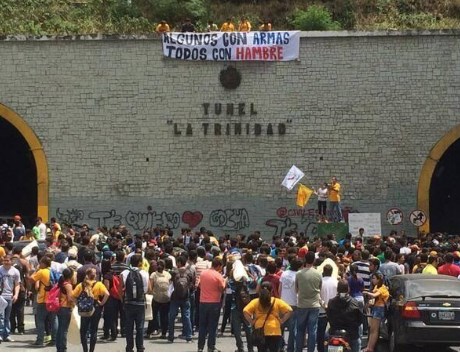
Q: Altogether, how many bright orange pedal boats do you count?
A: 0